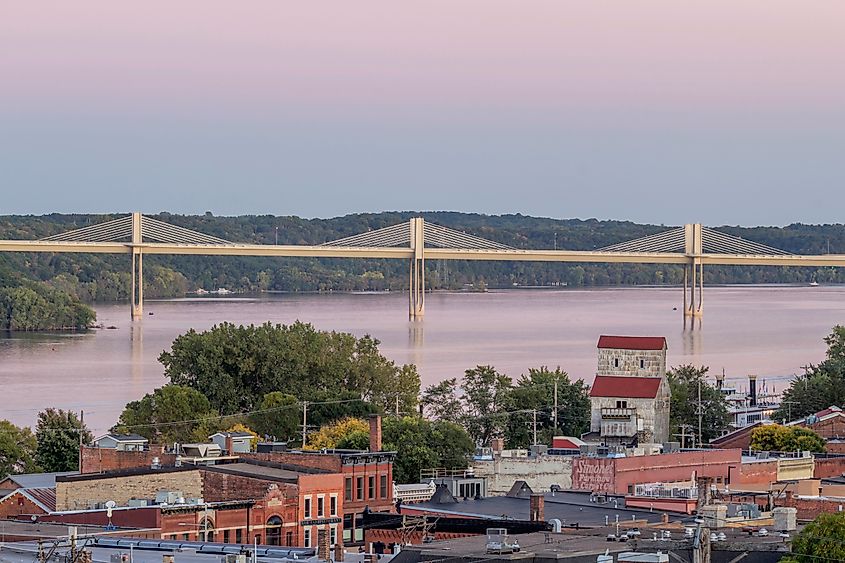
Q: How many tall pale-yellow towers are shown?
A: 3